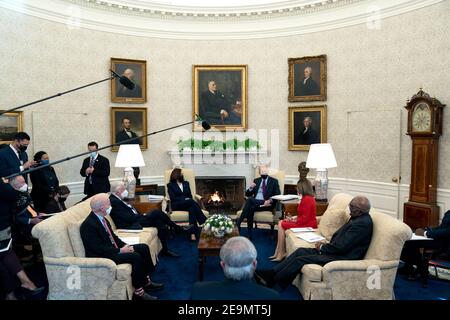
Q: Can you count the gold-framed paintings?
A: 6